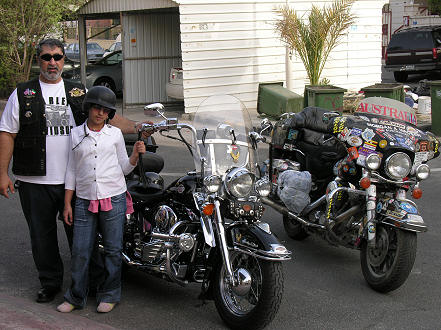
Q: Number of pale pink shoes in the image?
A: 2